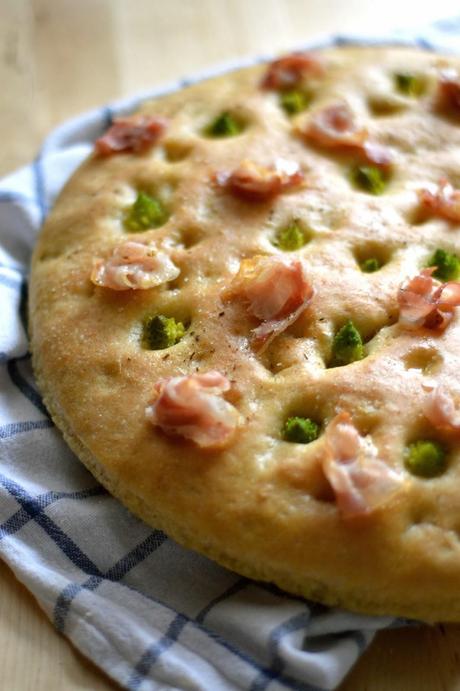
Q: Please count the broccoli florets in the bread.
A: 12